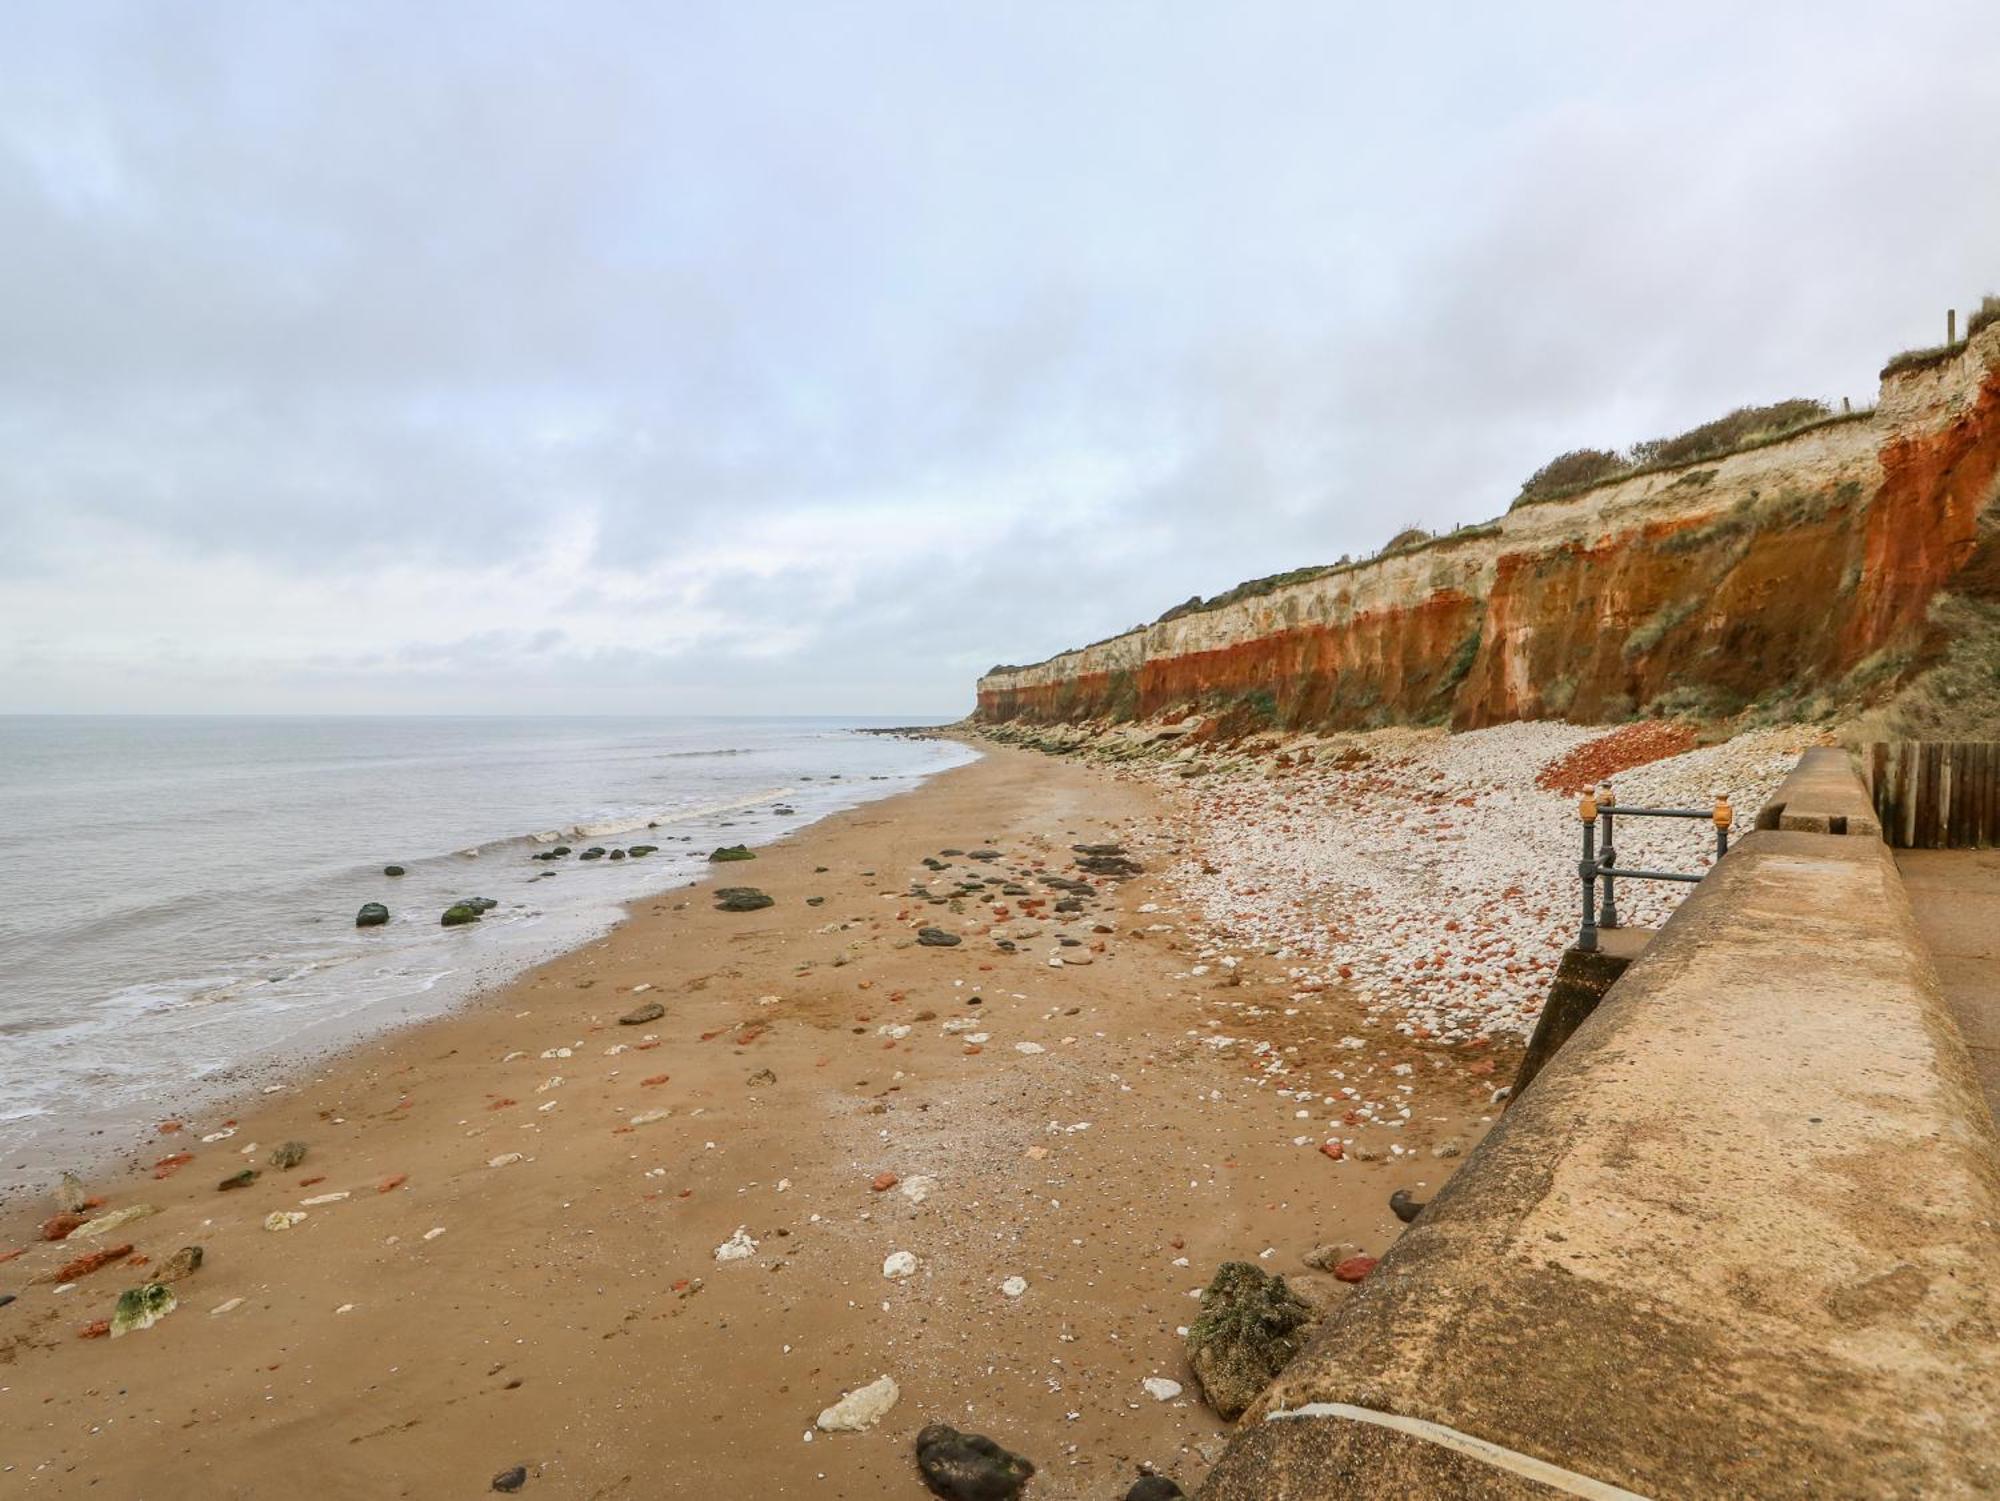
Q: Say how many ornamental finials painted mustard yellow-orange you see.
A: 3